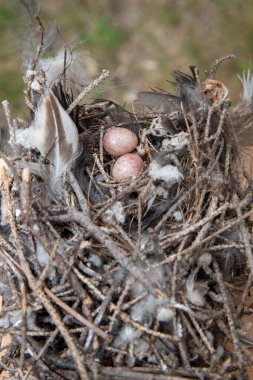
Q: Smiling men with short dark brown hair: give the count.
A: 0